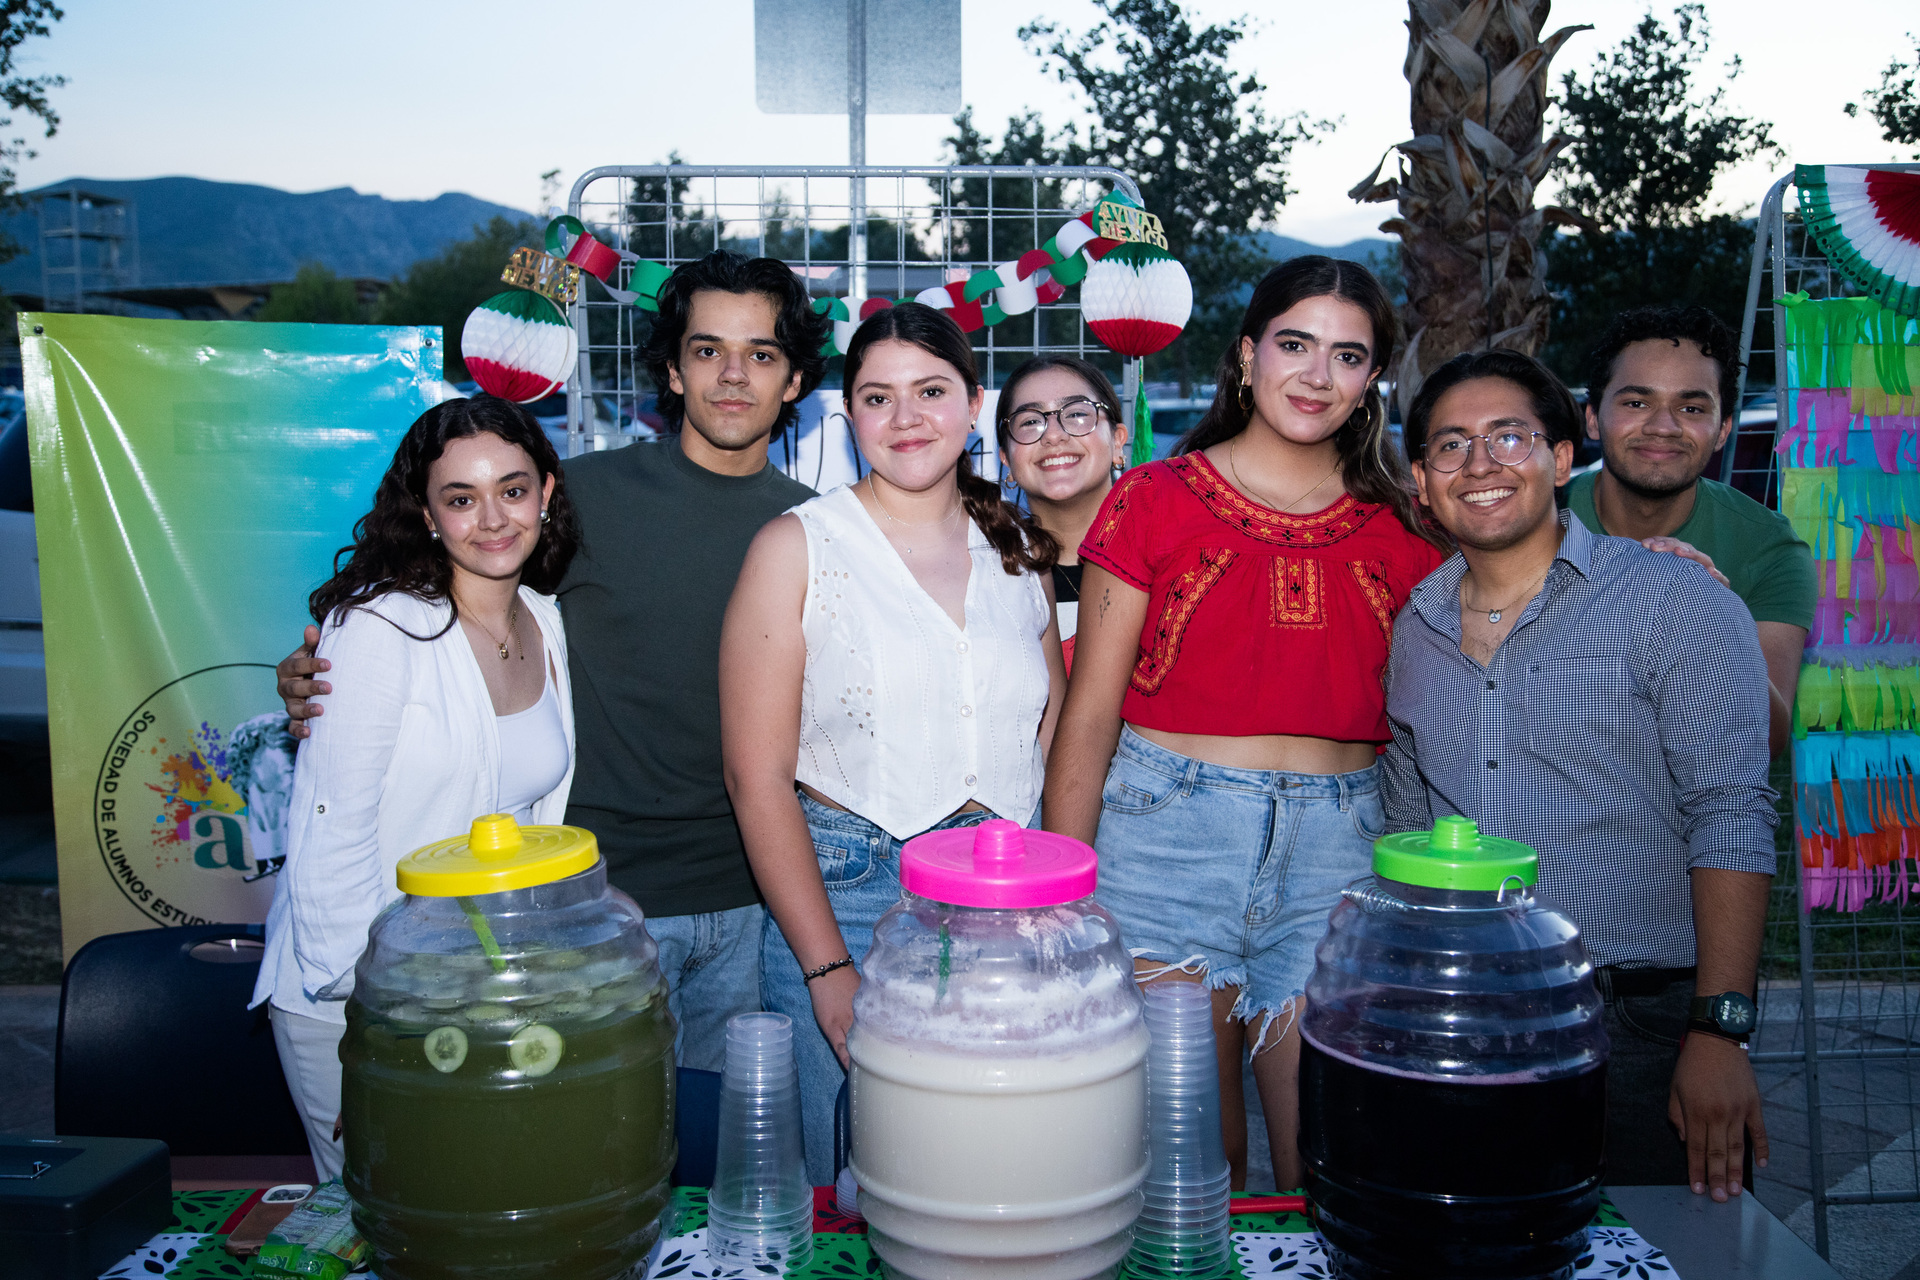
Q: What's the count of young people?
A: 7